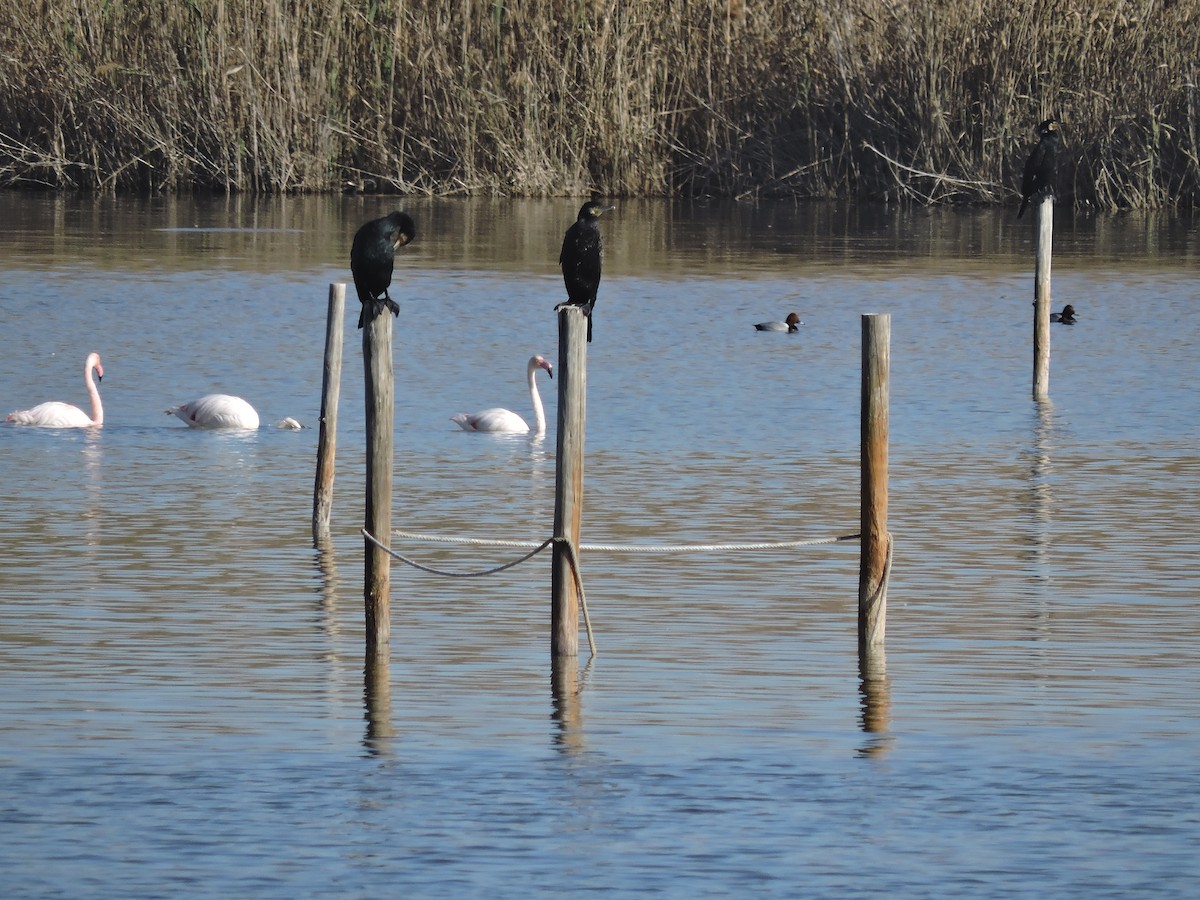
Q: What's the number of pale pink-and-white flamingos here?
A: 3